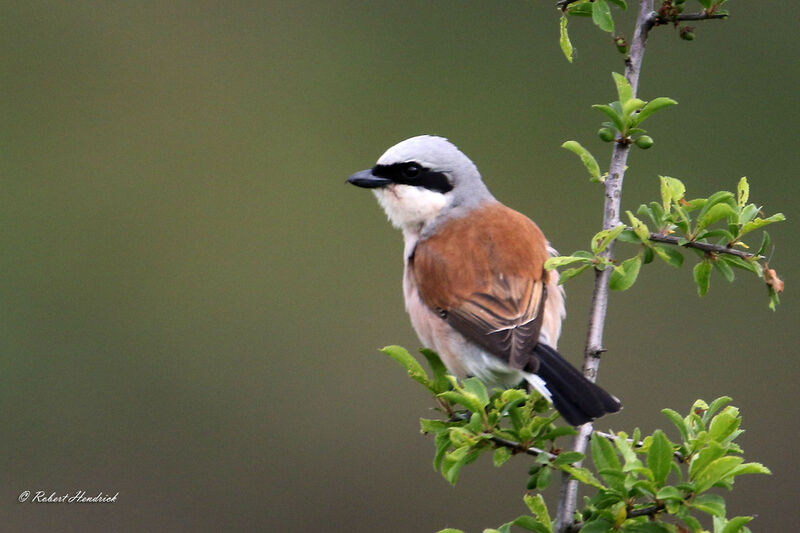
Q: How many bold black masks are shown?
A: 1